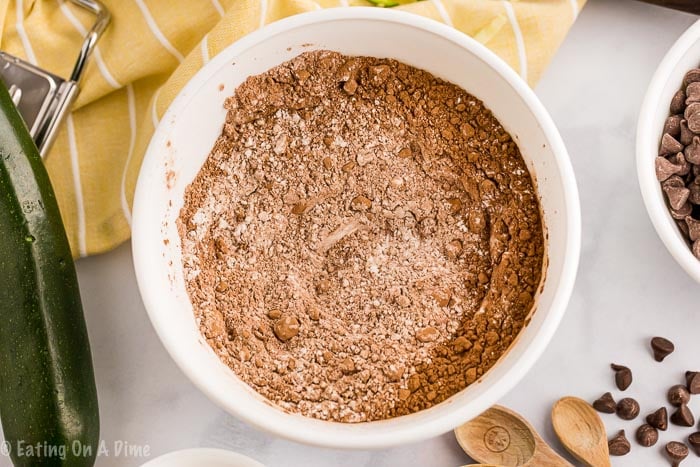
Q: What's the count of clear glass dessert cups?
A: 0